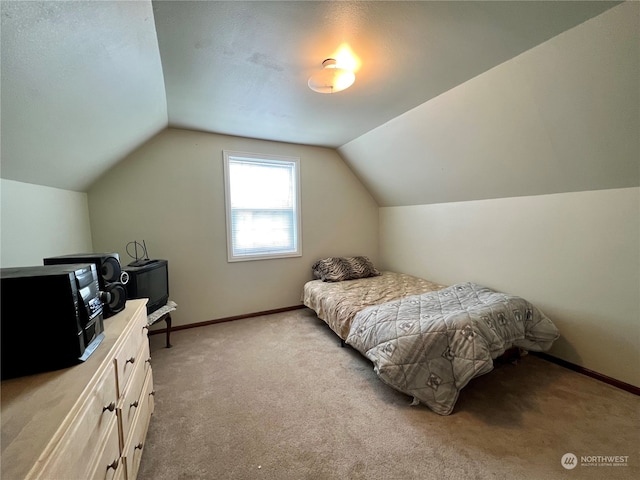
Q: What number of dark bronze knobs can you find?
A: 8